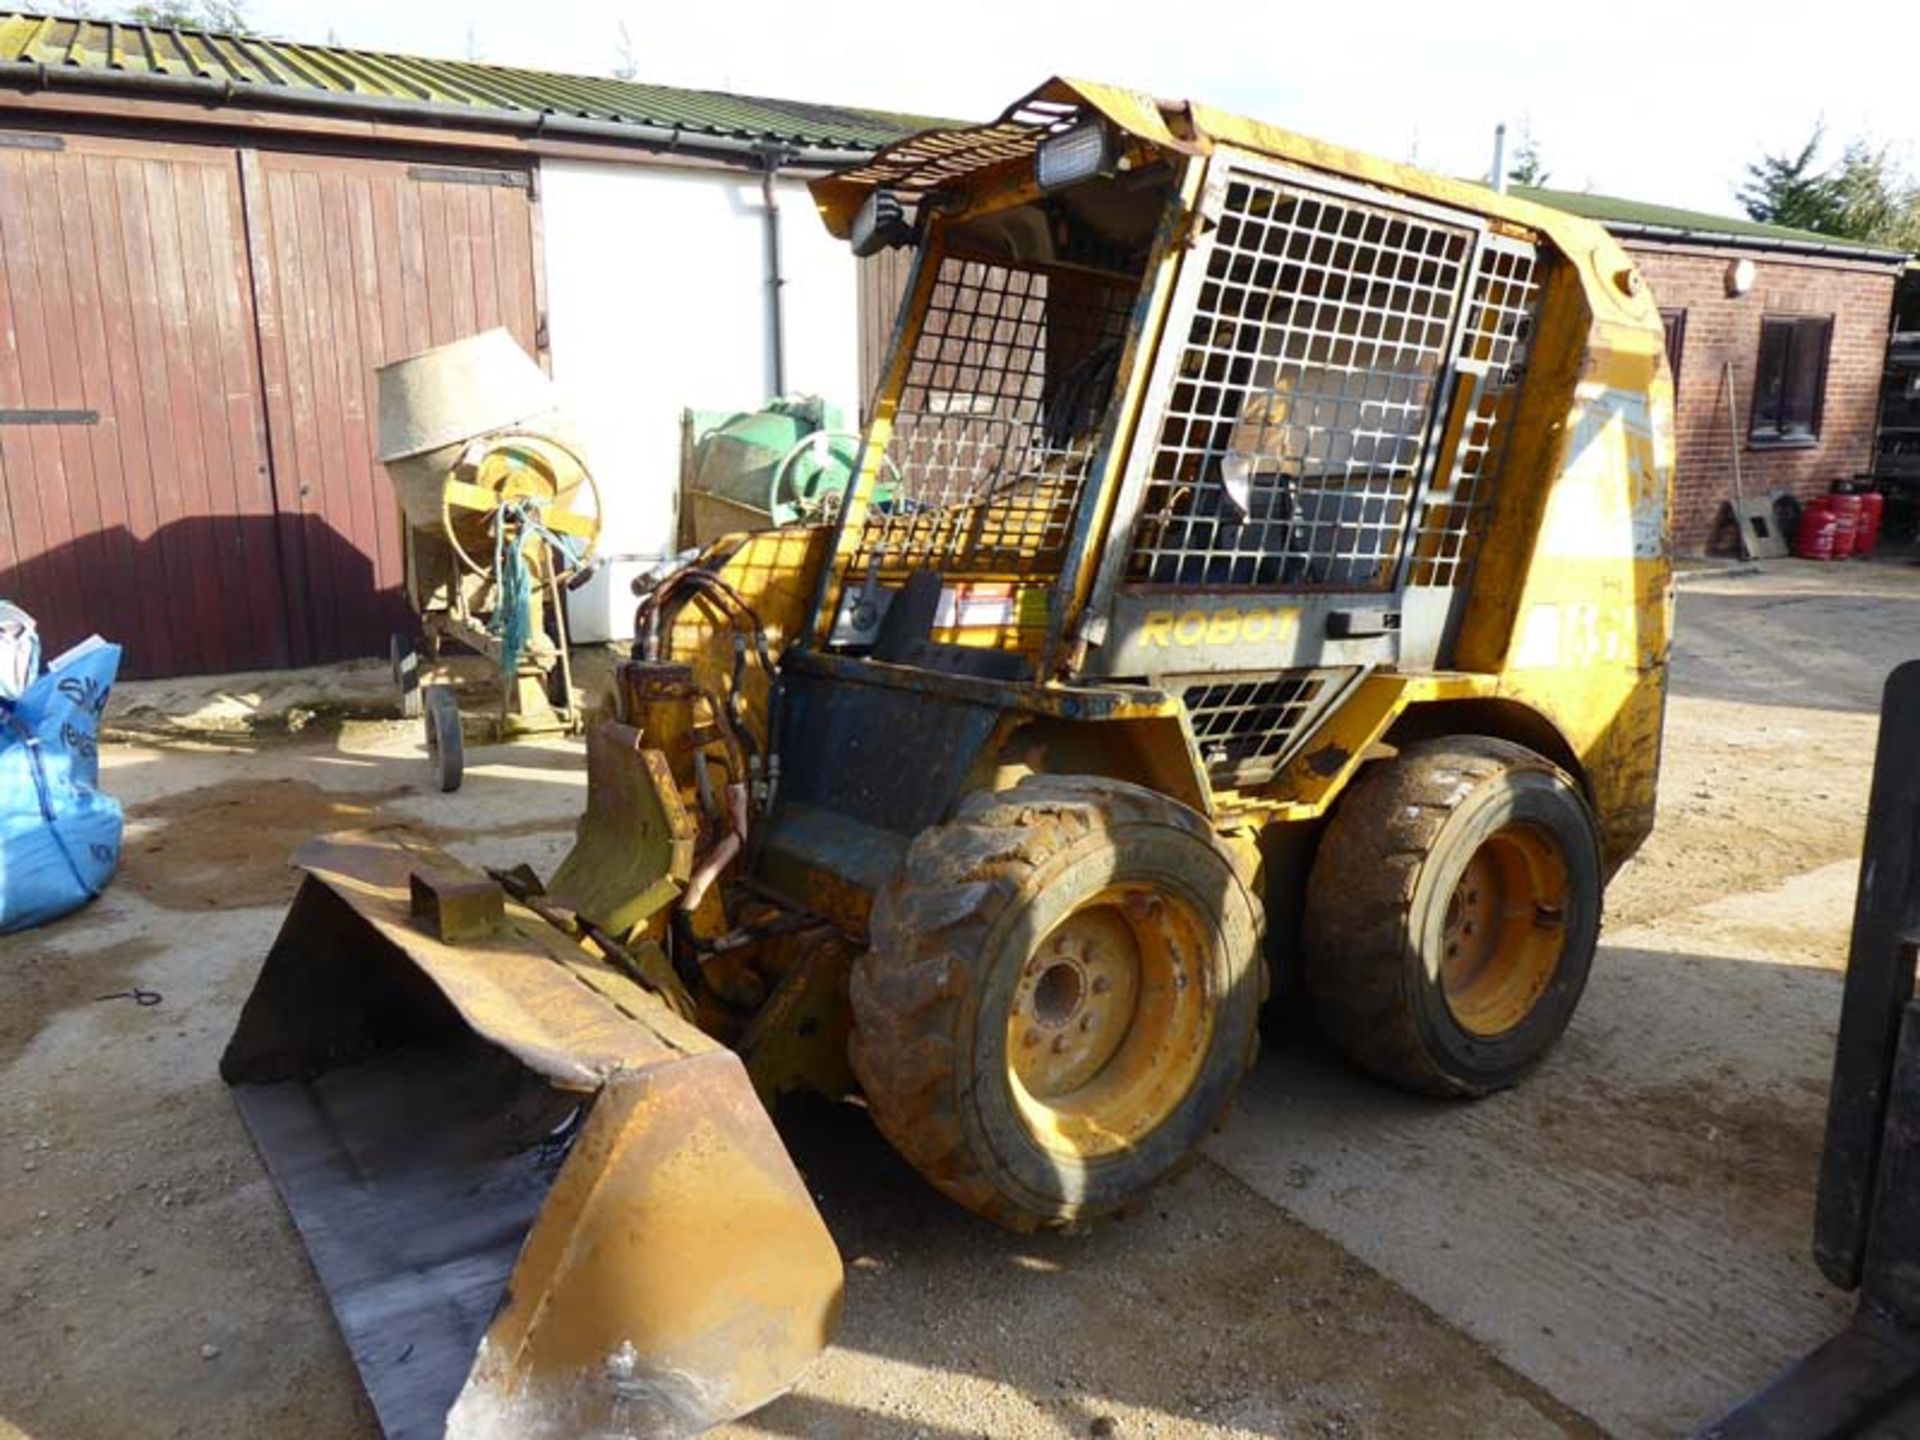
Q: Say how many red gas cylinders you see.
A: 3